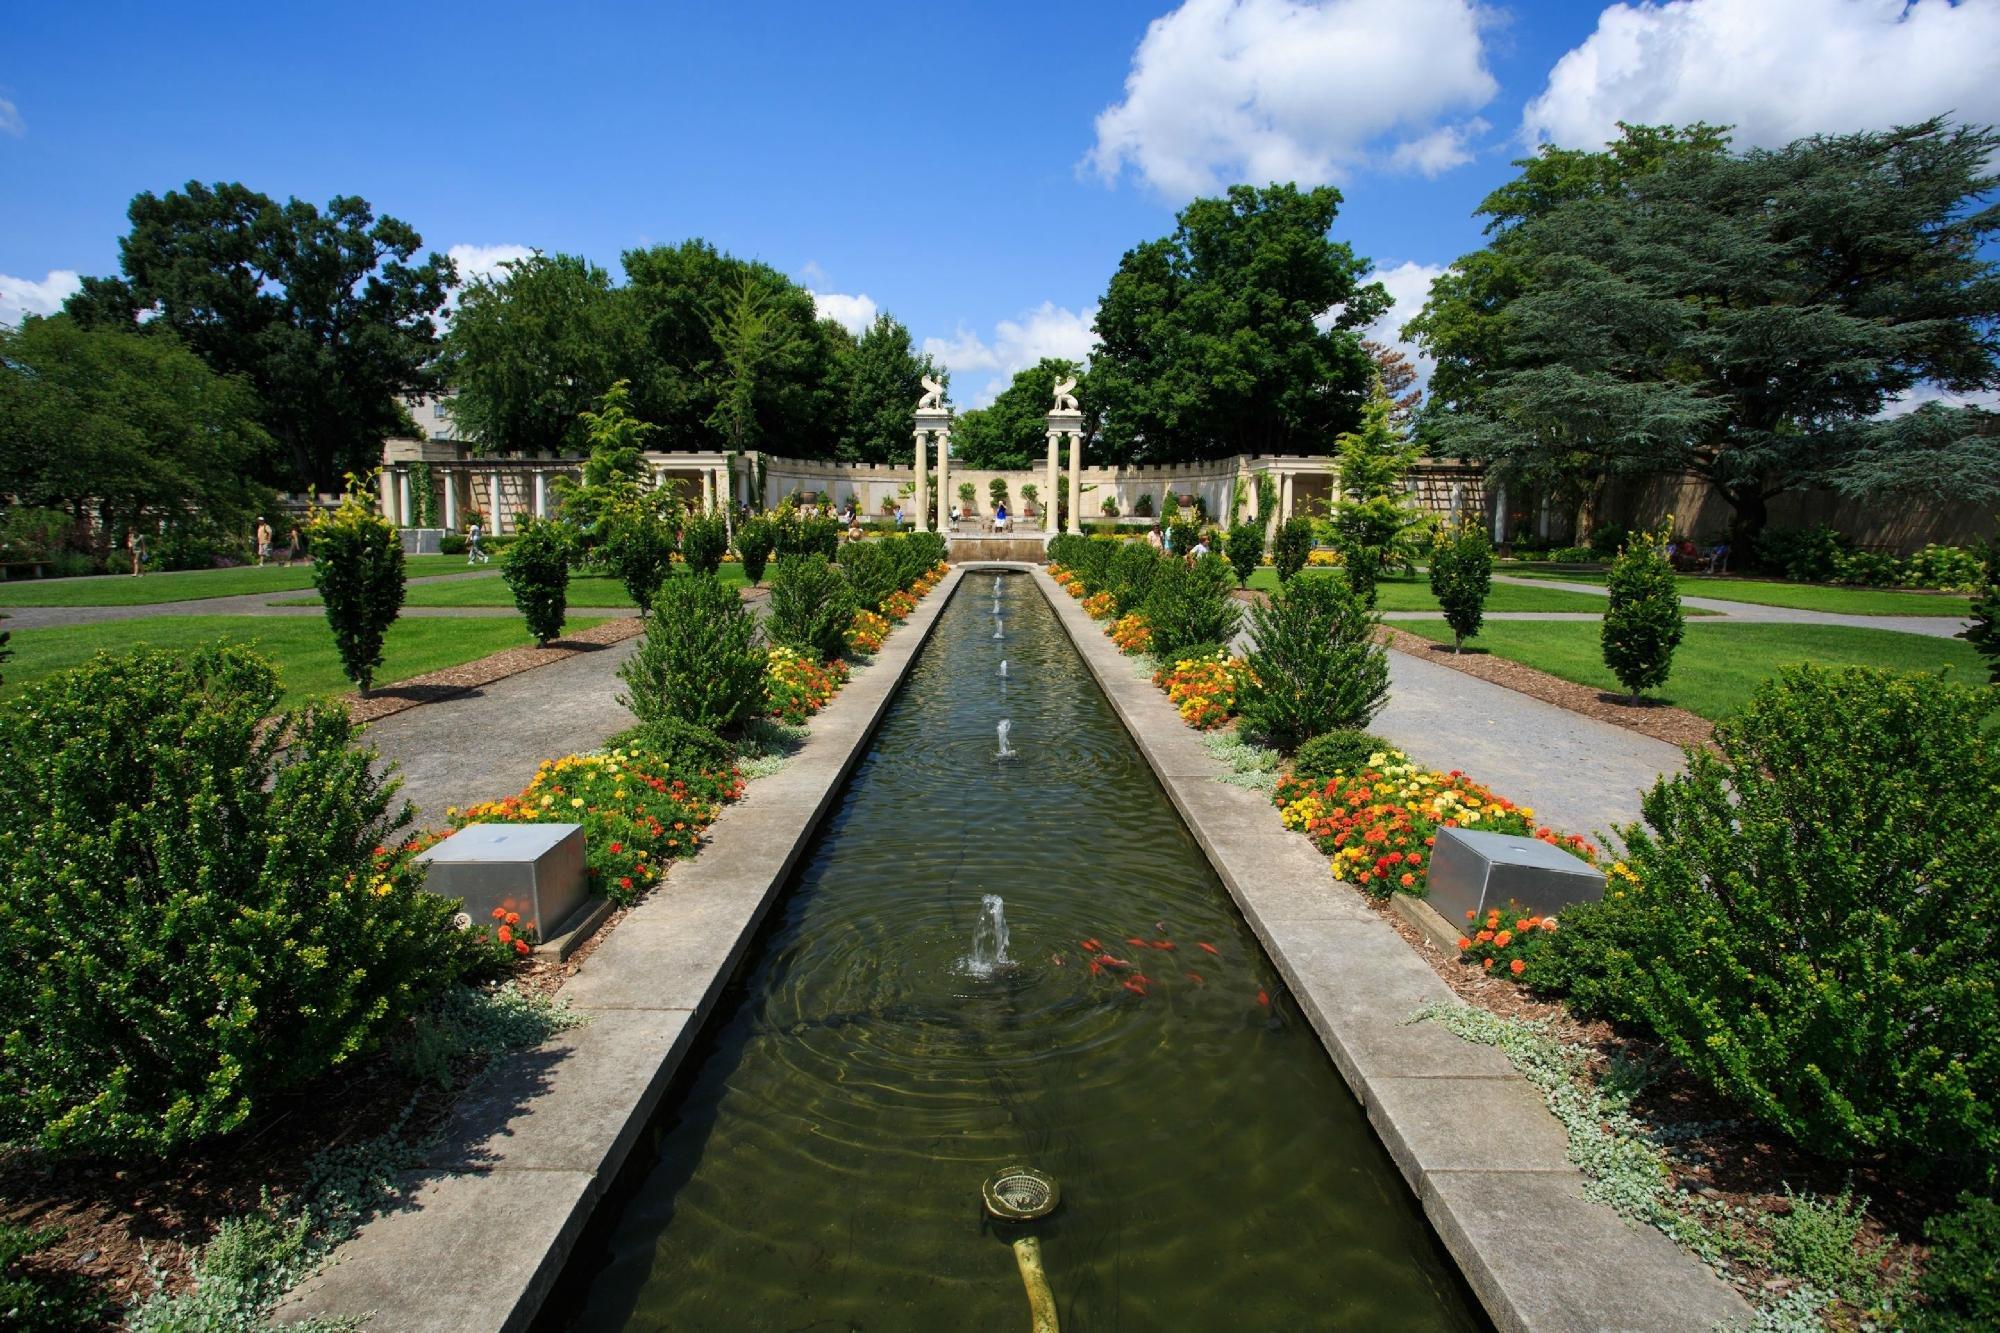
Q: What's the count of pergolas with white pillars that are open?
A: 2